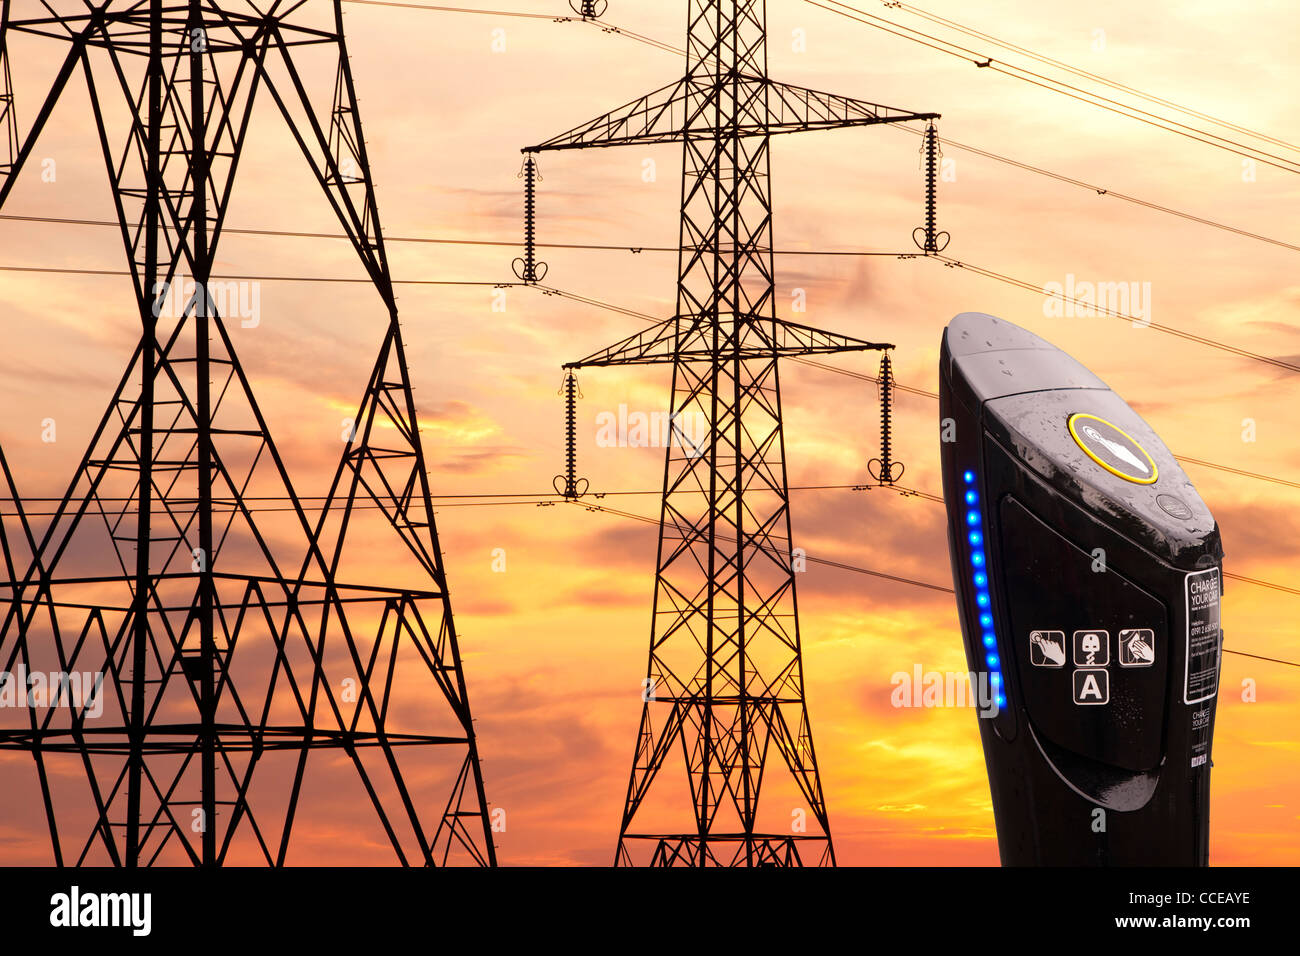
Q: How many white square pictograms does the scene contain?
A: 4